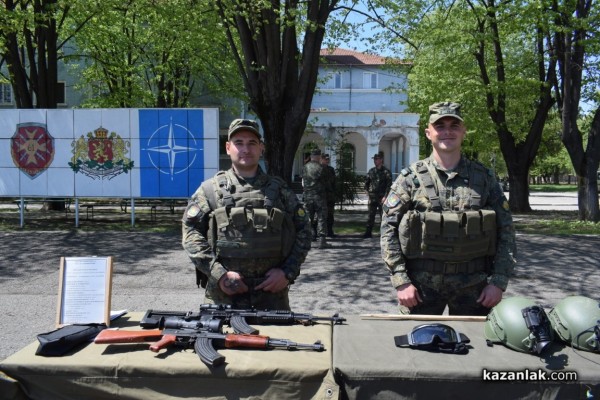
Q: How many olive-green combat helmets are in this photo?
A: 2